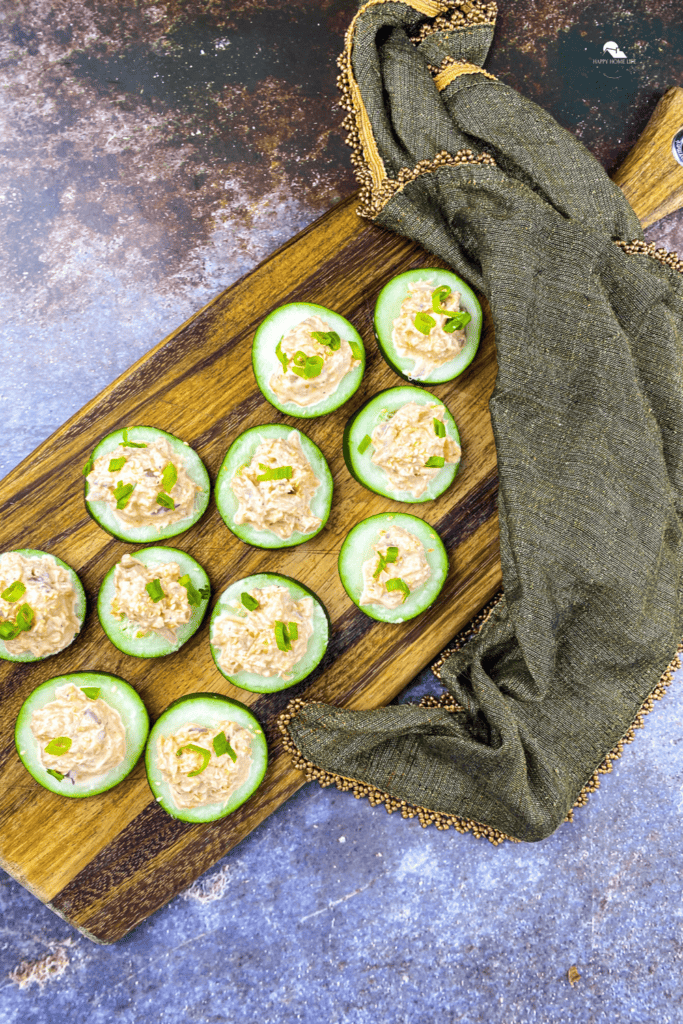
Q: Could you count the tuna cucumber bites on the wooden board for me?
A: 11